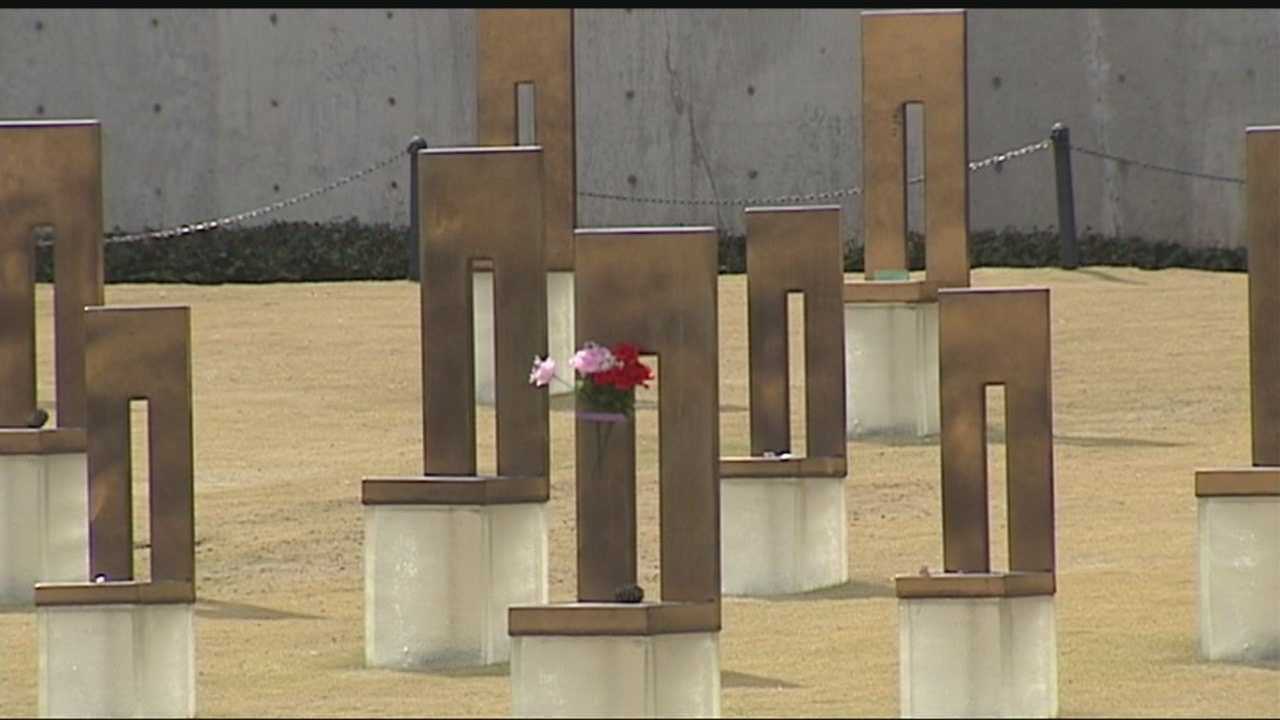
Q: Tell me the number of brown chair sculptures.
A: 9